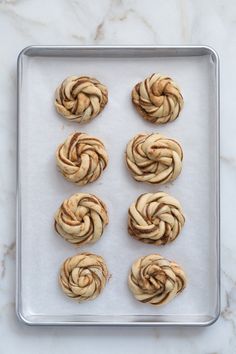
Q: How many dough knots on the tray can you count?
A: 8